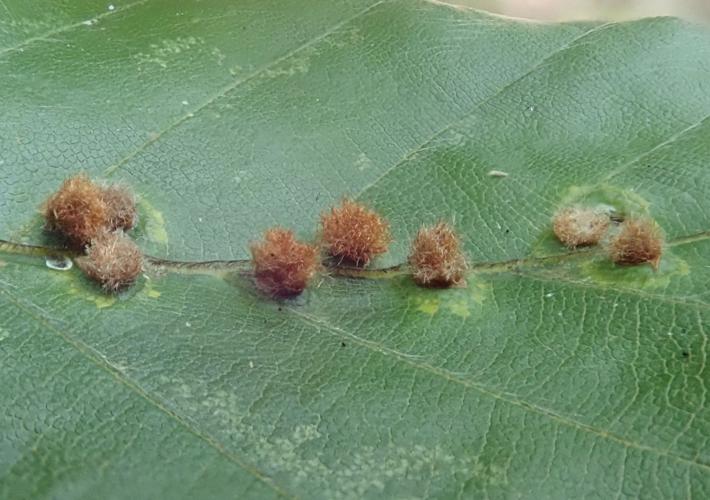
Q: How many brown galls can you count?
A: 8